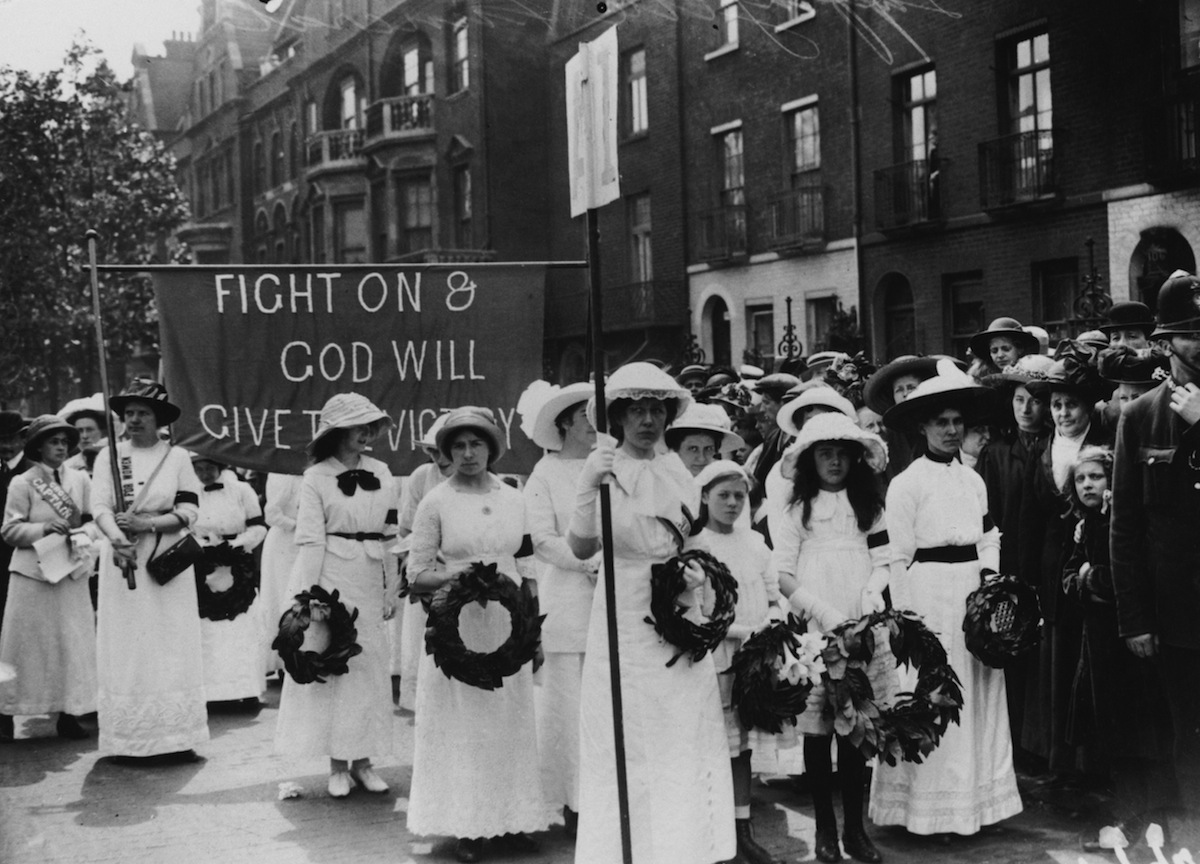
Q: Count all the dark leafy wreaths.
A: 7